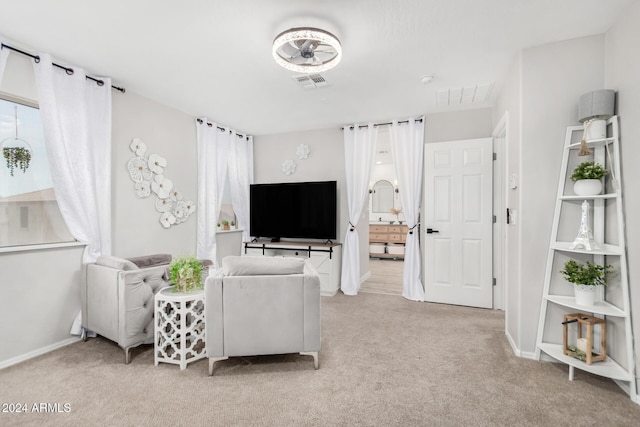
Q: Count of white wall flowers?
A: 12